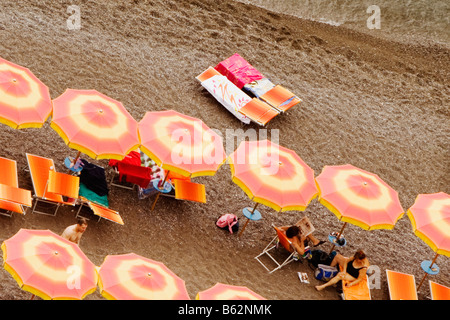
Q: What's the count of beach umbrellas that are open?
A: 9